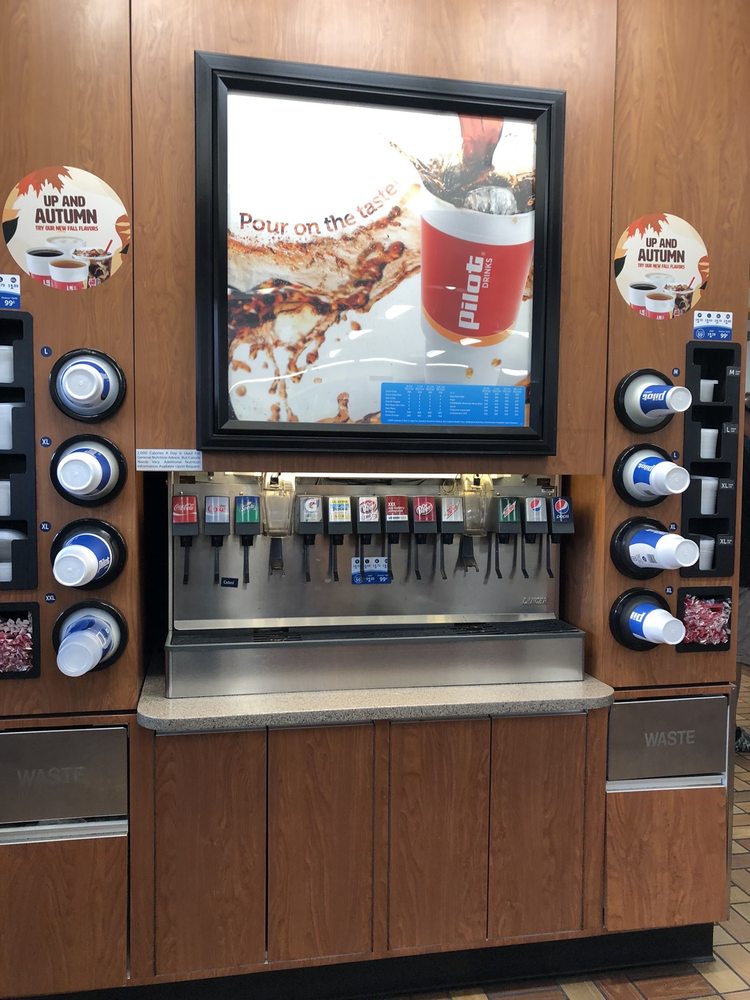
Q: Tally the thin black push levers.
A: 12